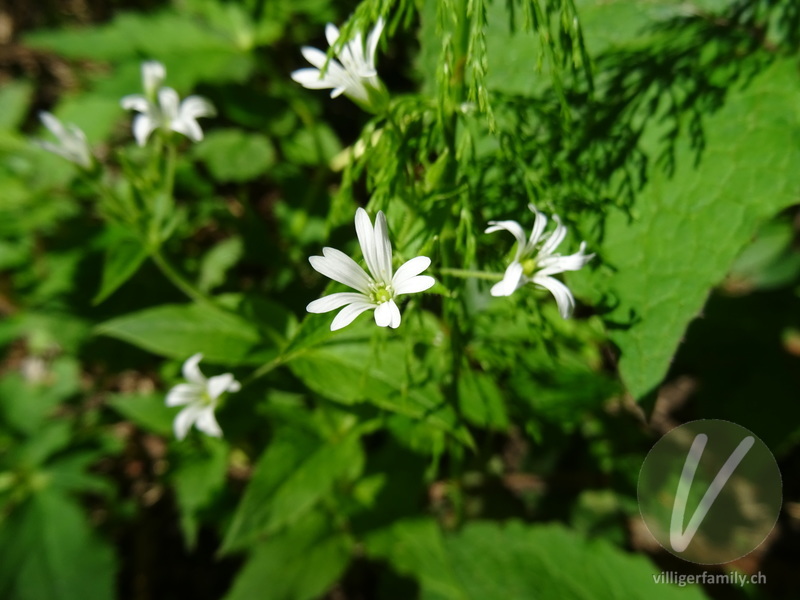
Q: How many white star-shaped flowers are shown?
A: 6